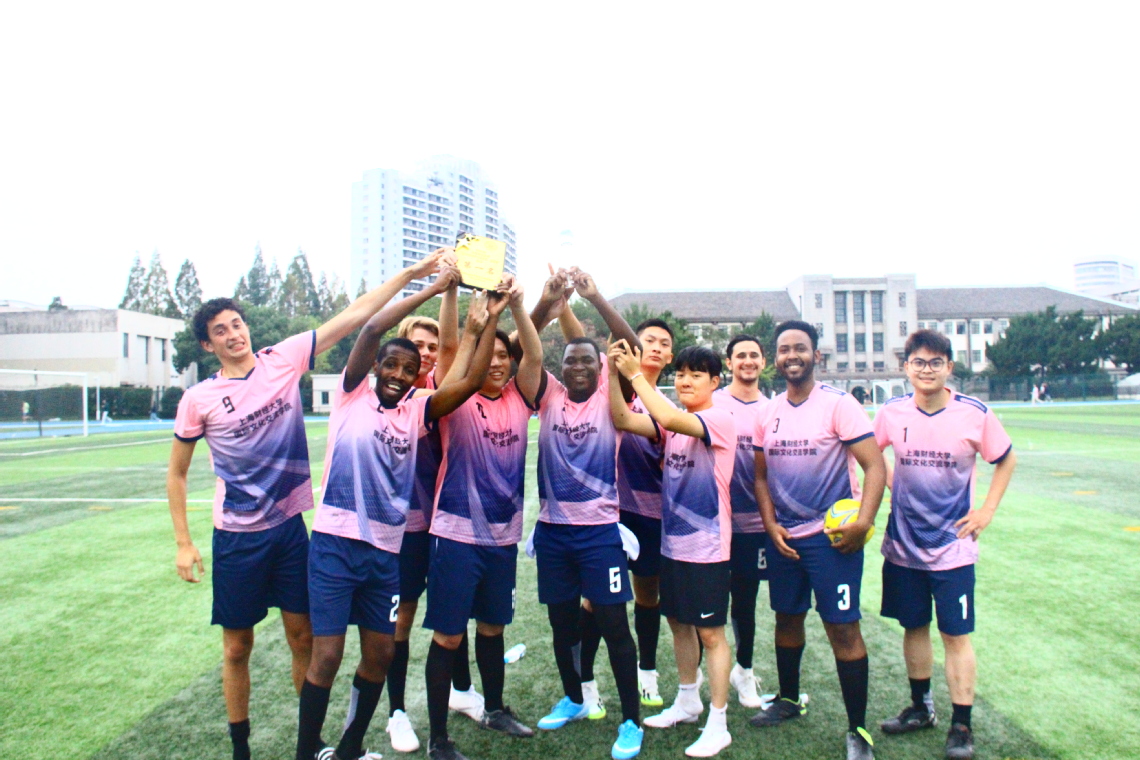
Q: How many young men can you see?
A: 10